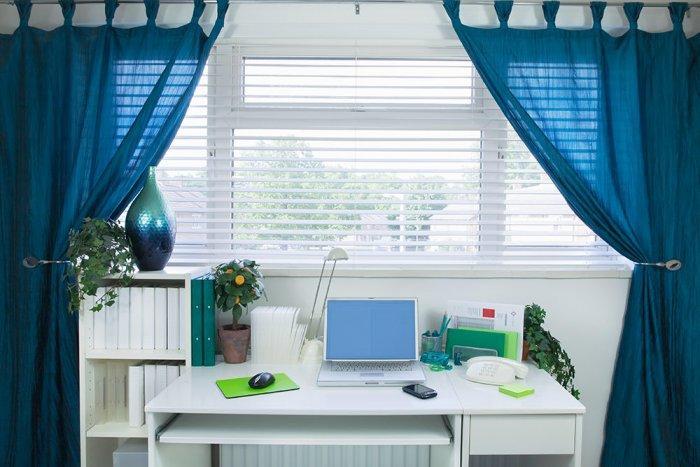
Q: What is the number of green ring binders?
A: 2